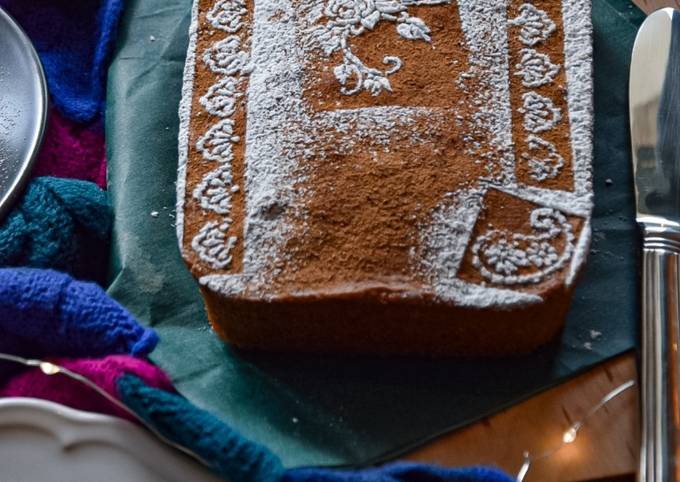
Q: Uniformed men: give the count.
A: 0